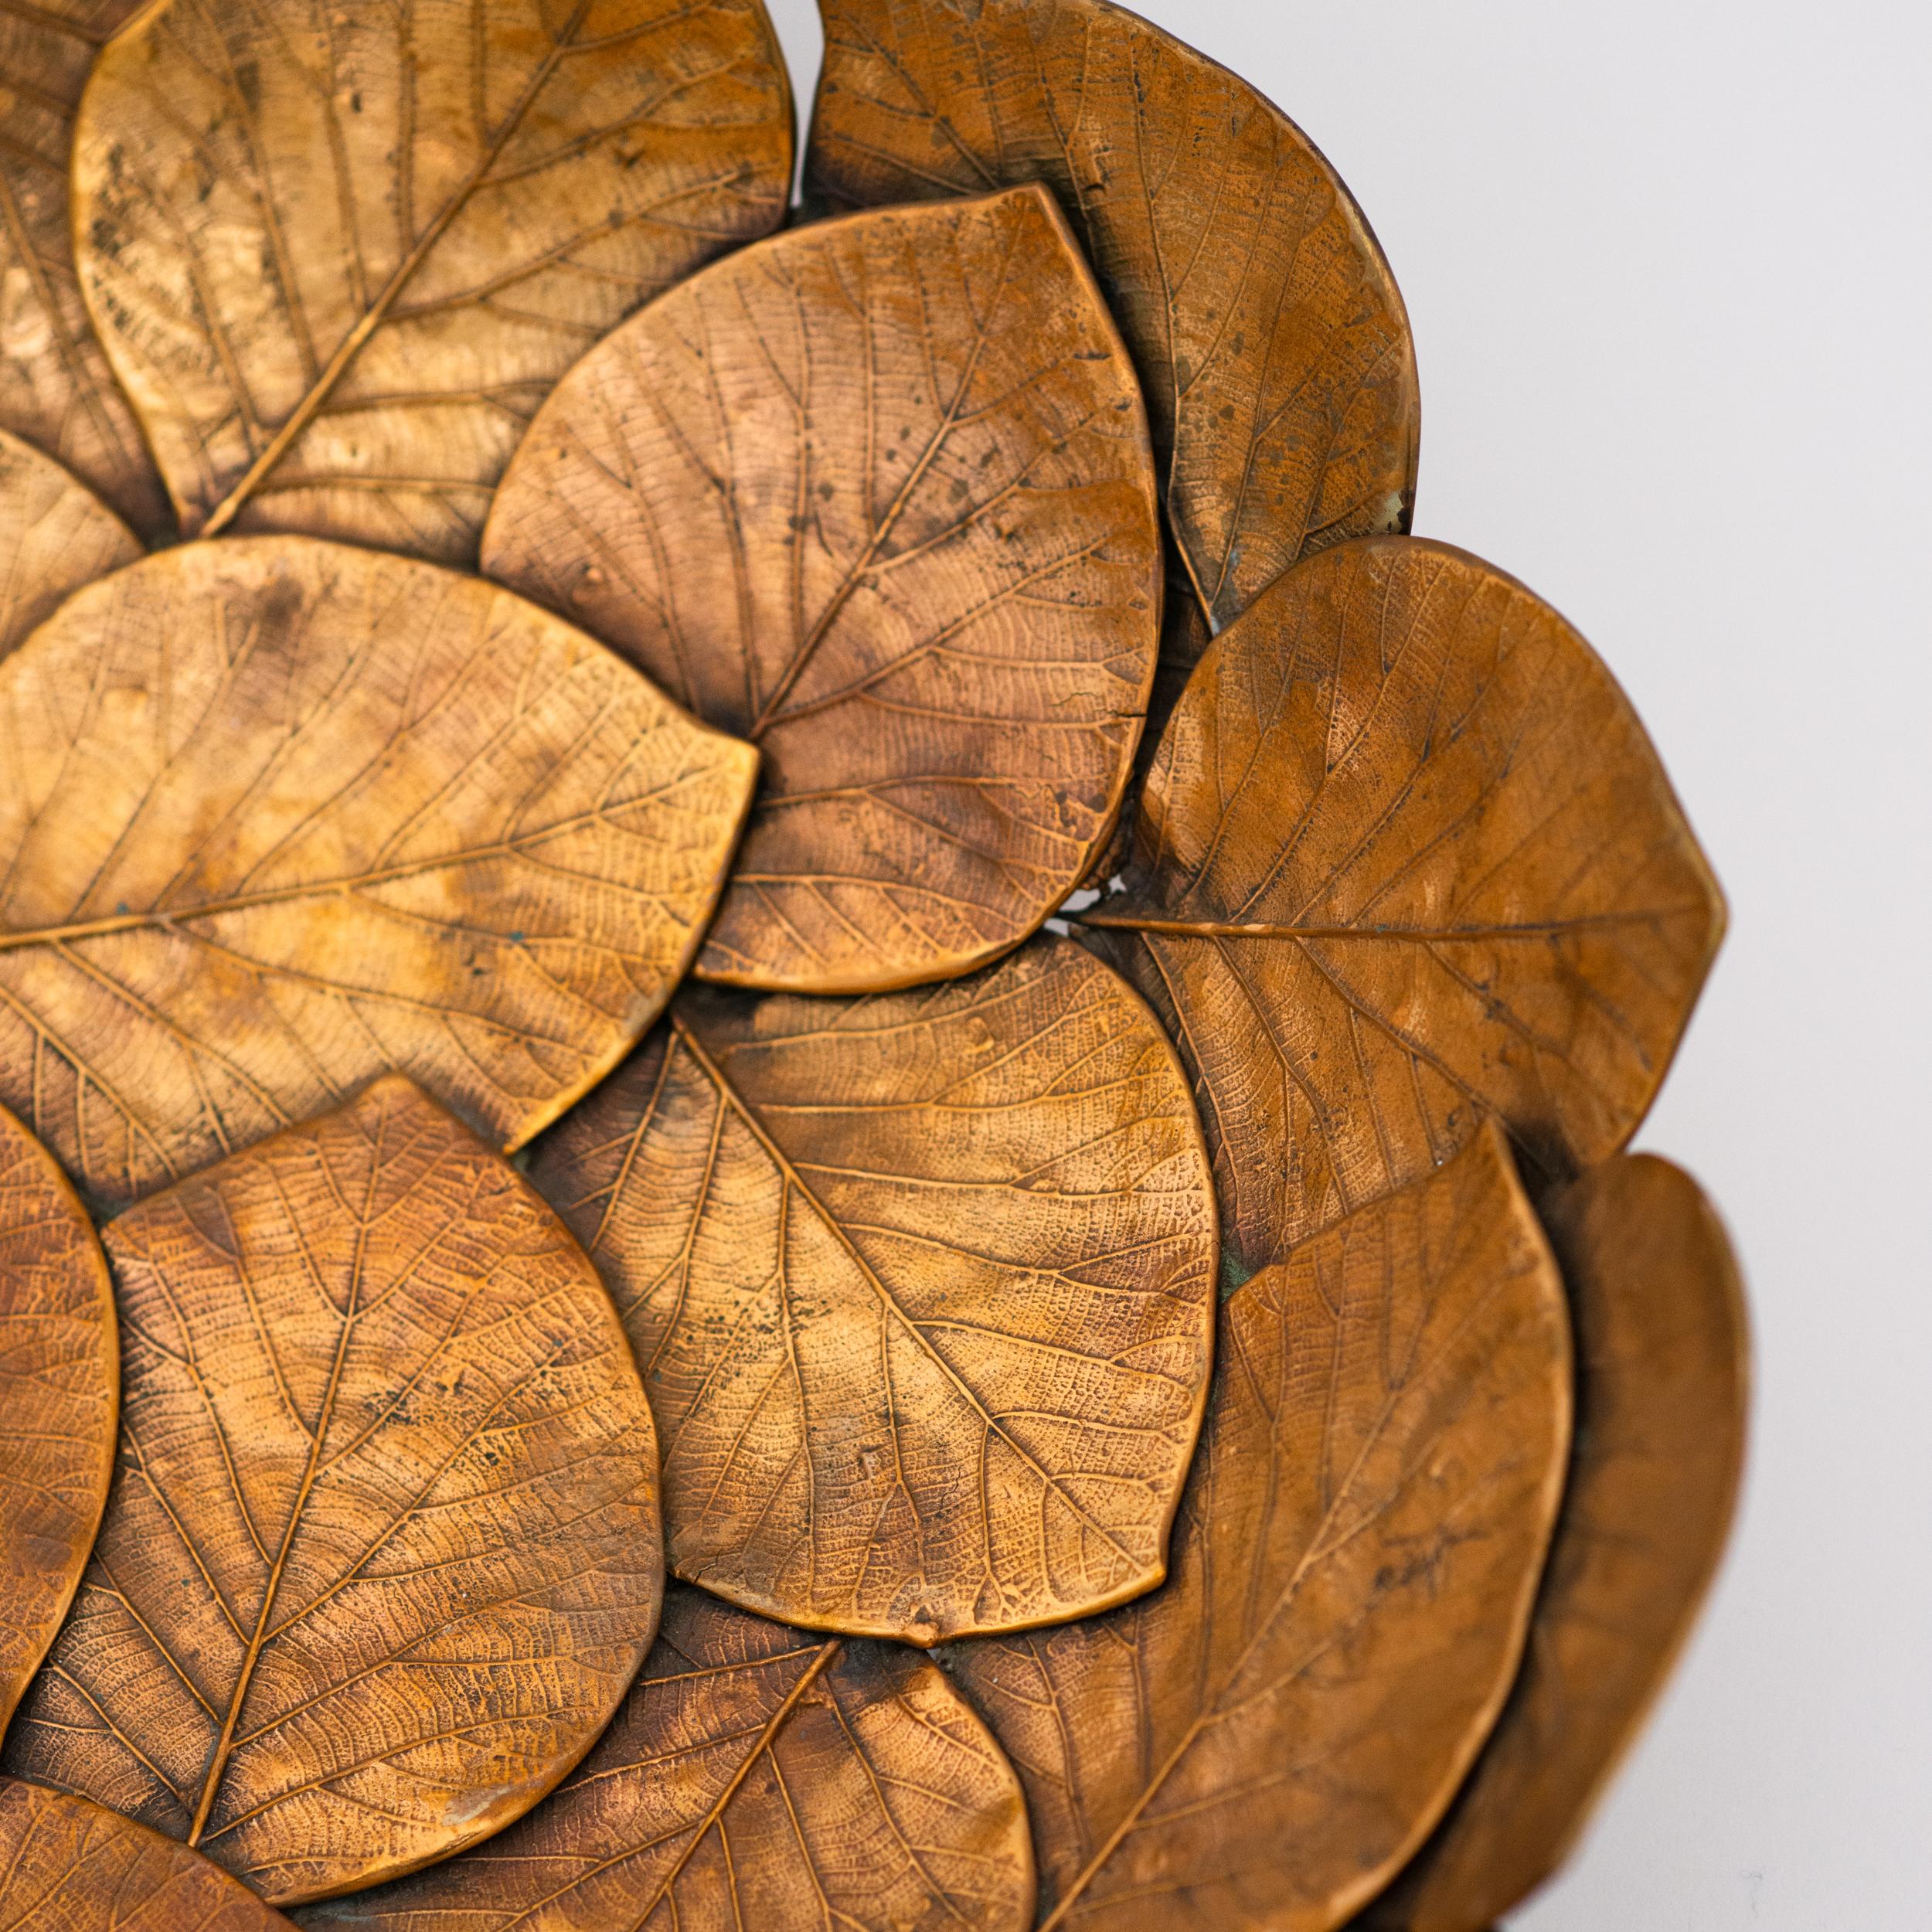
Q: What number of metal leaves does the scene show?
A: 14